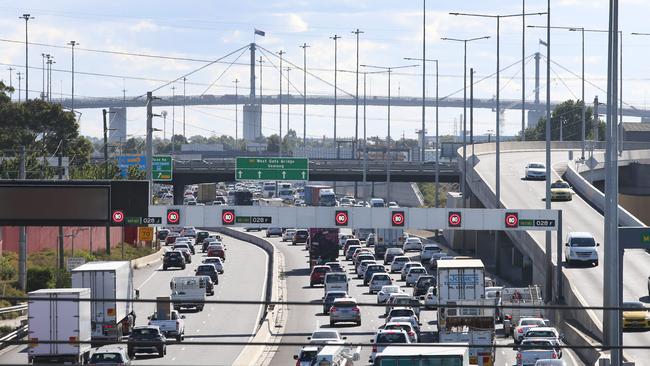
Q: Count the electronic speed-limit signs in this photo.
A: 7